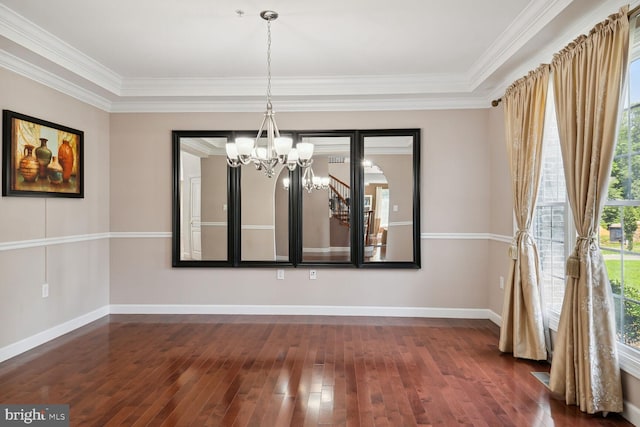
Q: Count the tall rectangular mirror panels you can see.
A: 4